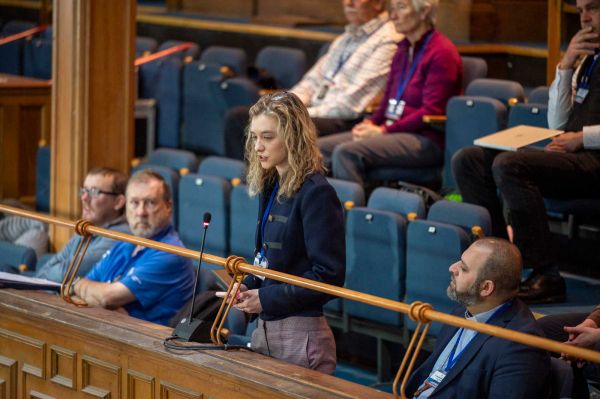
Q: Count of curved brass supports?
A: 3